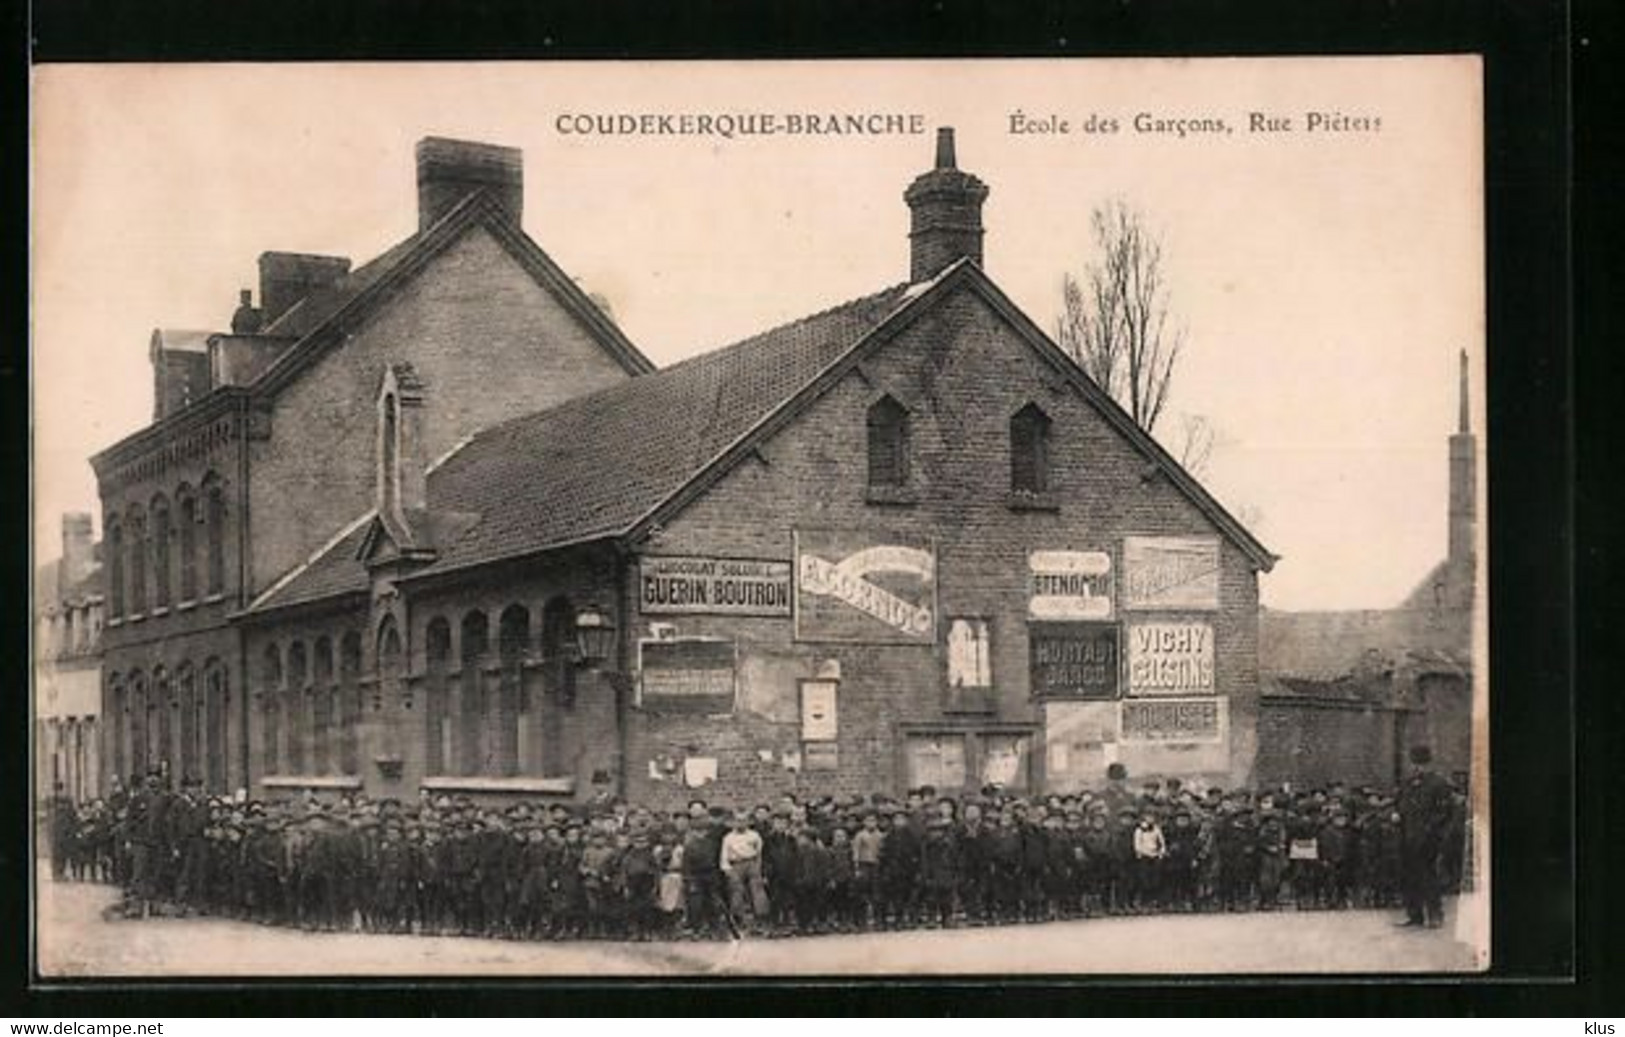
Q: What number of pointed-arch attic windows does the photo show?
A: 2